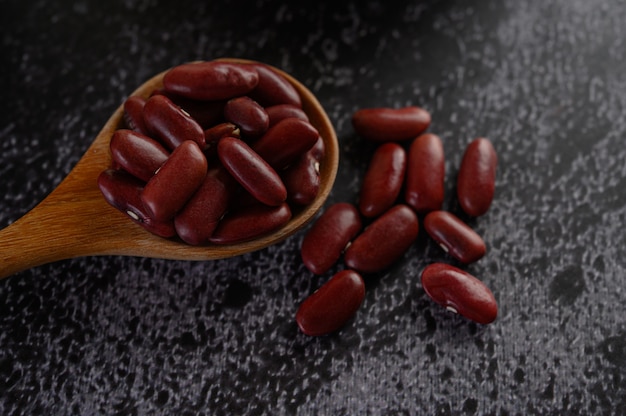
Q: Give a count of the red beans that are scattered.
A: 9